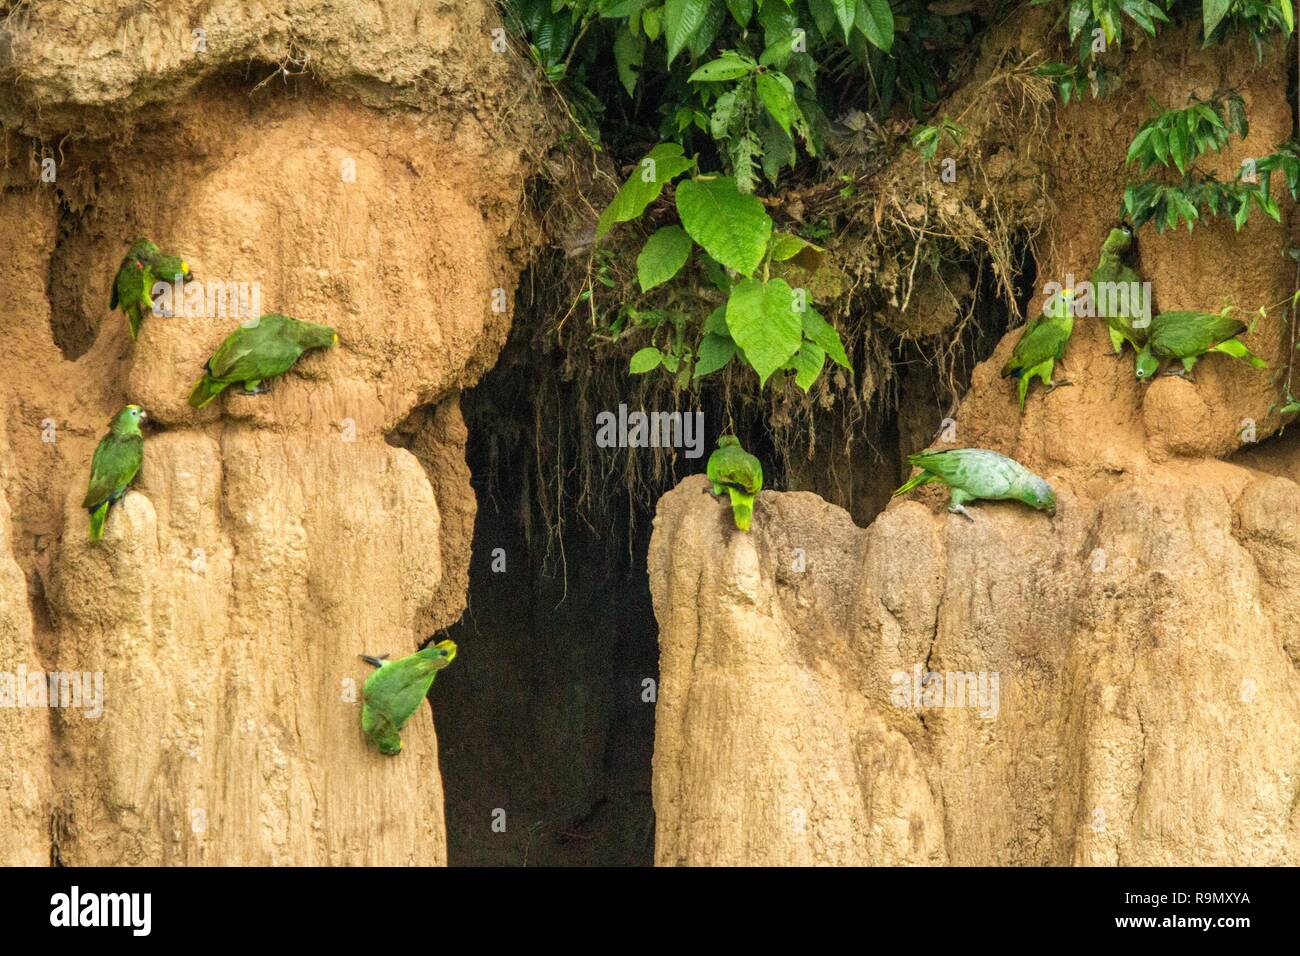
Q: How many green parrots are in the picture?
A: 9